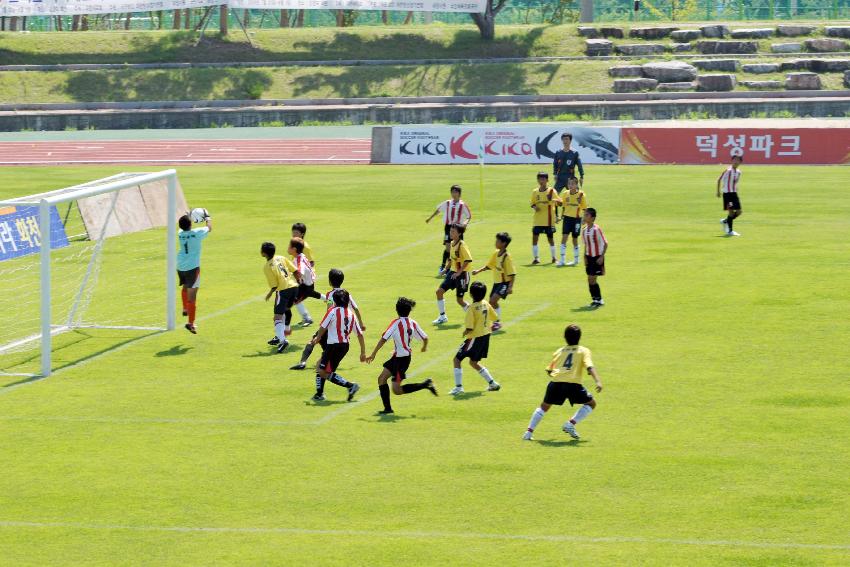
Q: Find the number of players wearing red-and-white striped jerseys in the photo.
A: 7